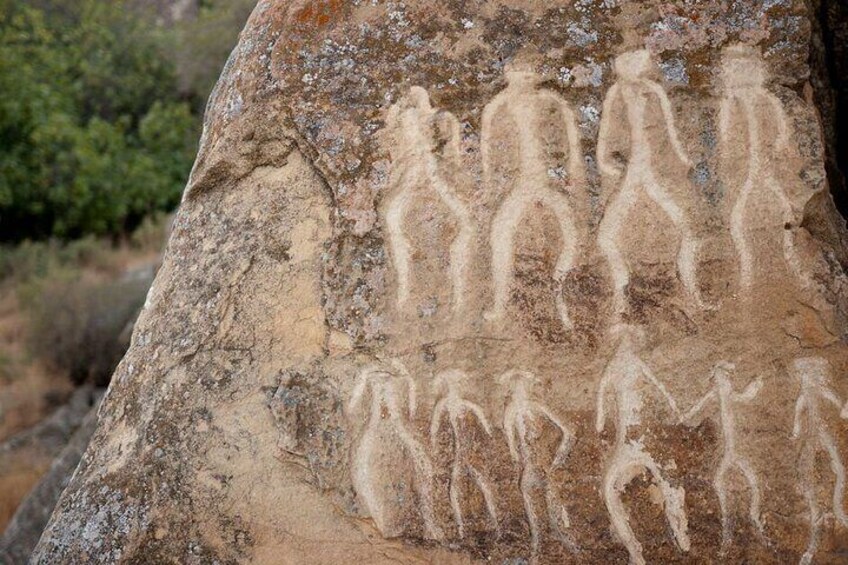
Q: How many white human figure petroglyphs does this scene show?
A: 10